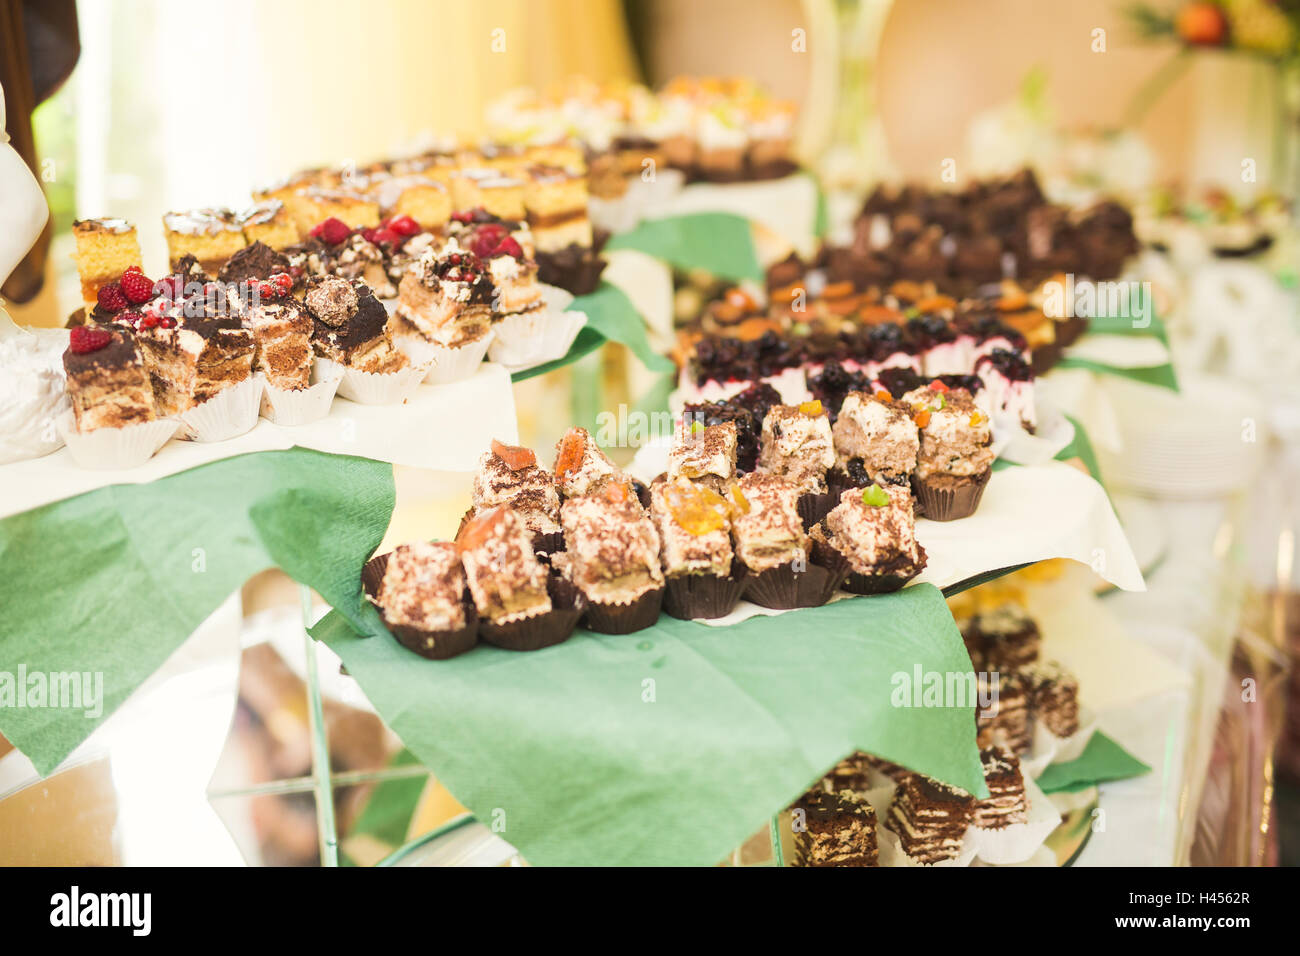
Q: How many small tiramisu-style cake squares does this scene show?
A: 12